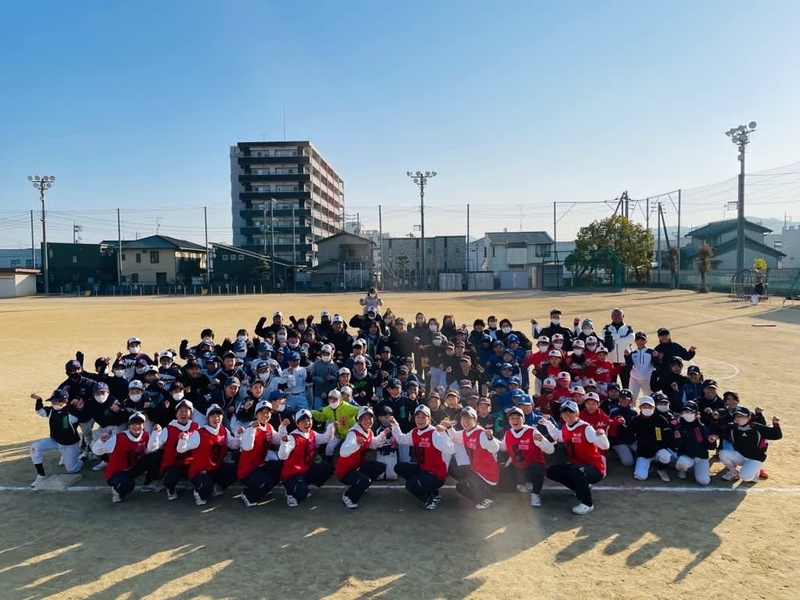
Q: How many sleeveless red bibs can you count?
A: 10